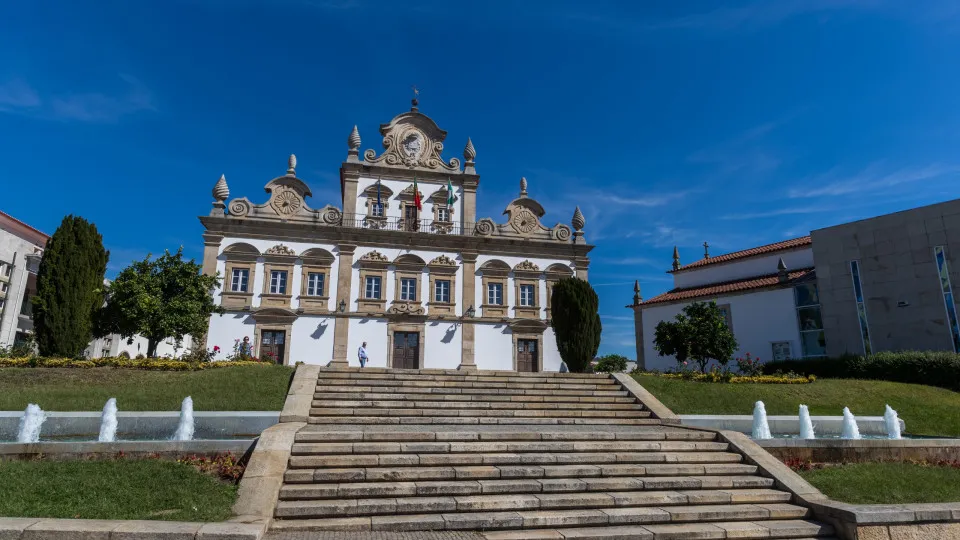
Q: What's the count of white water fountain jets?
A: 7